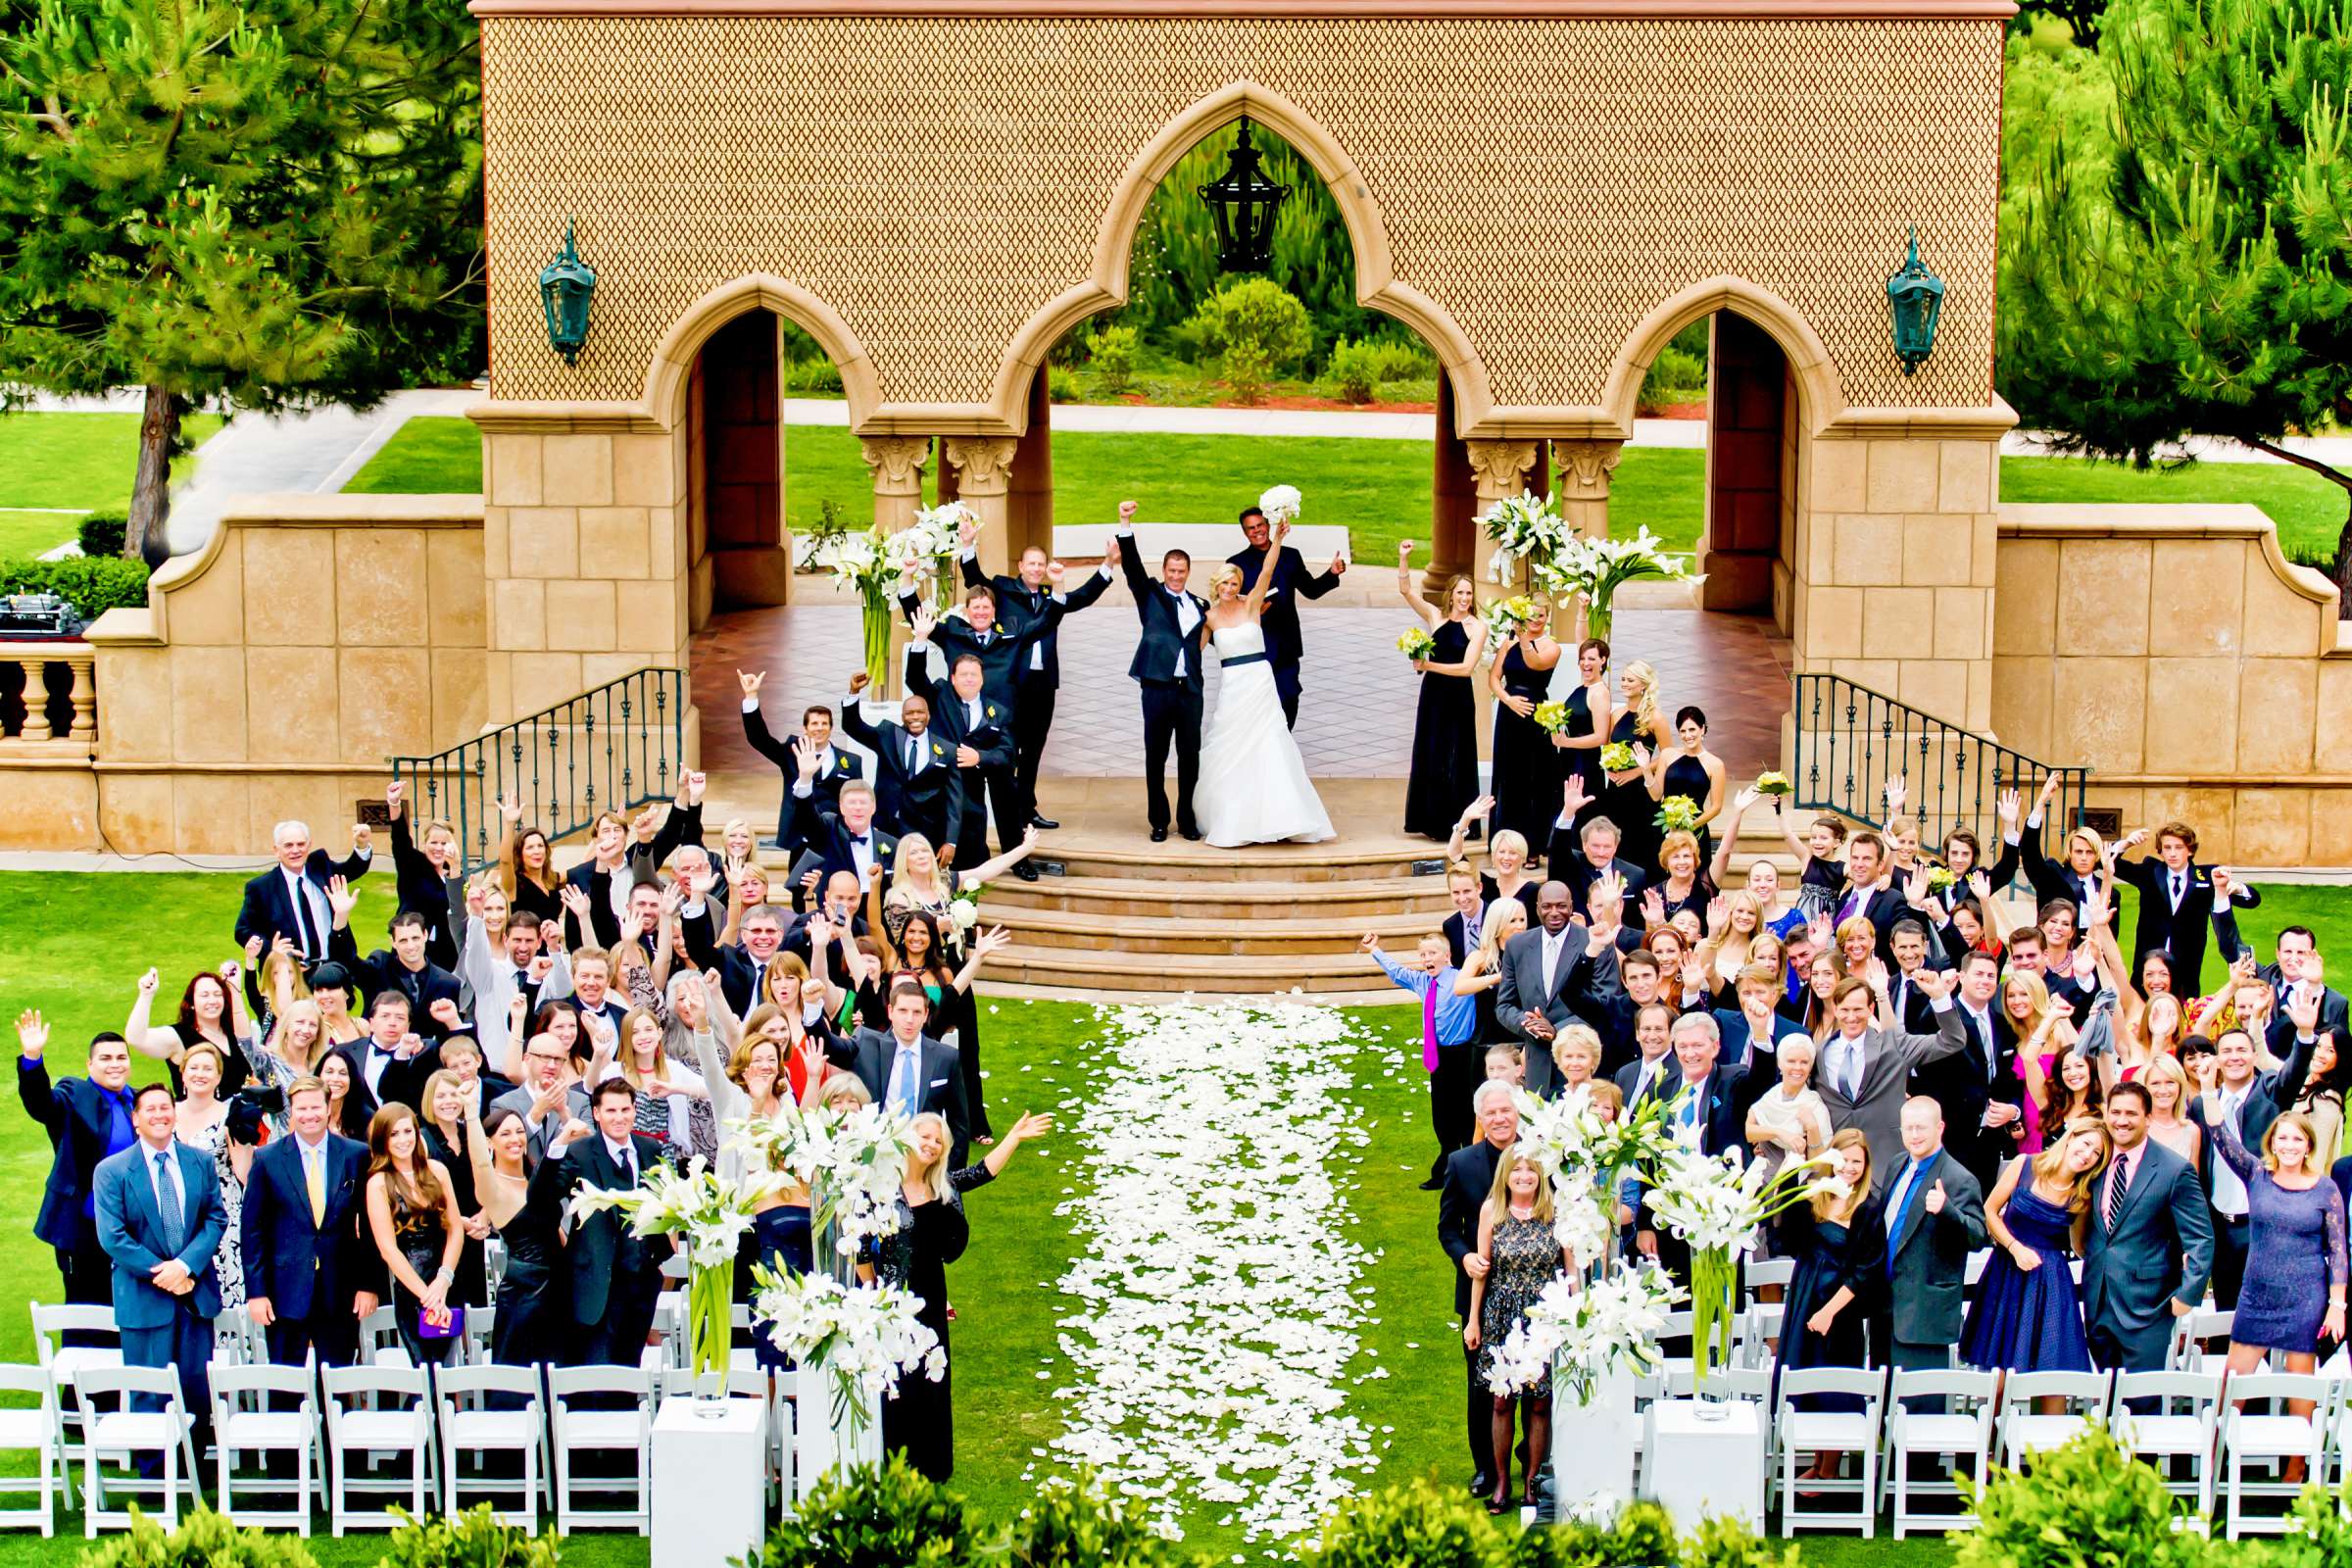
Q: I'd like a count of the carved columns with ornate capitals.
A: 4